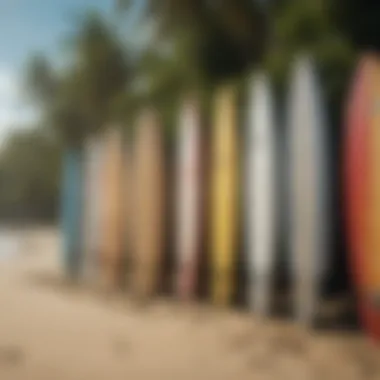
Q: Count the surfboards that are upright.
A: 9